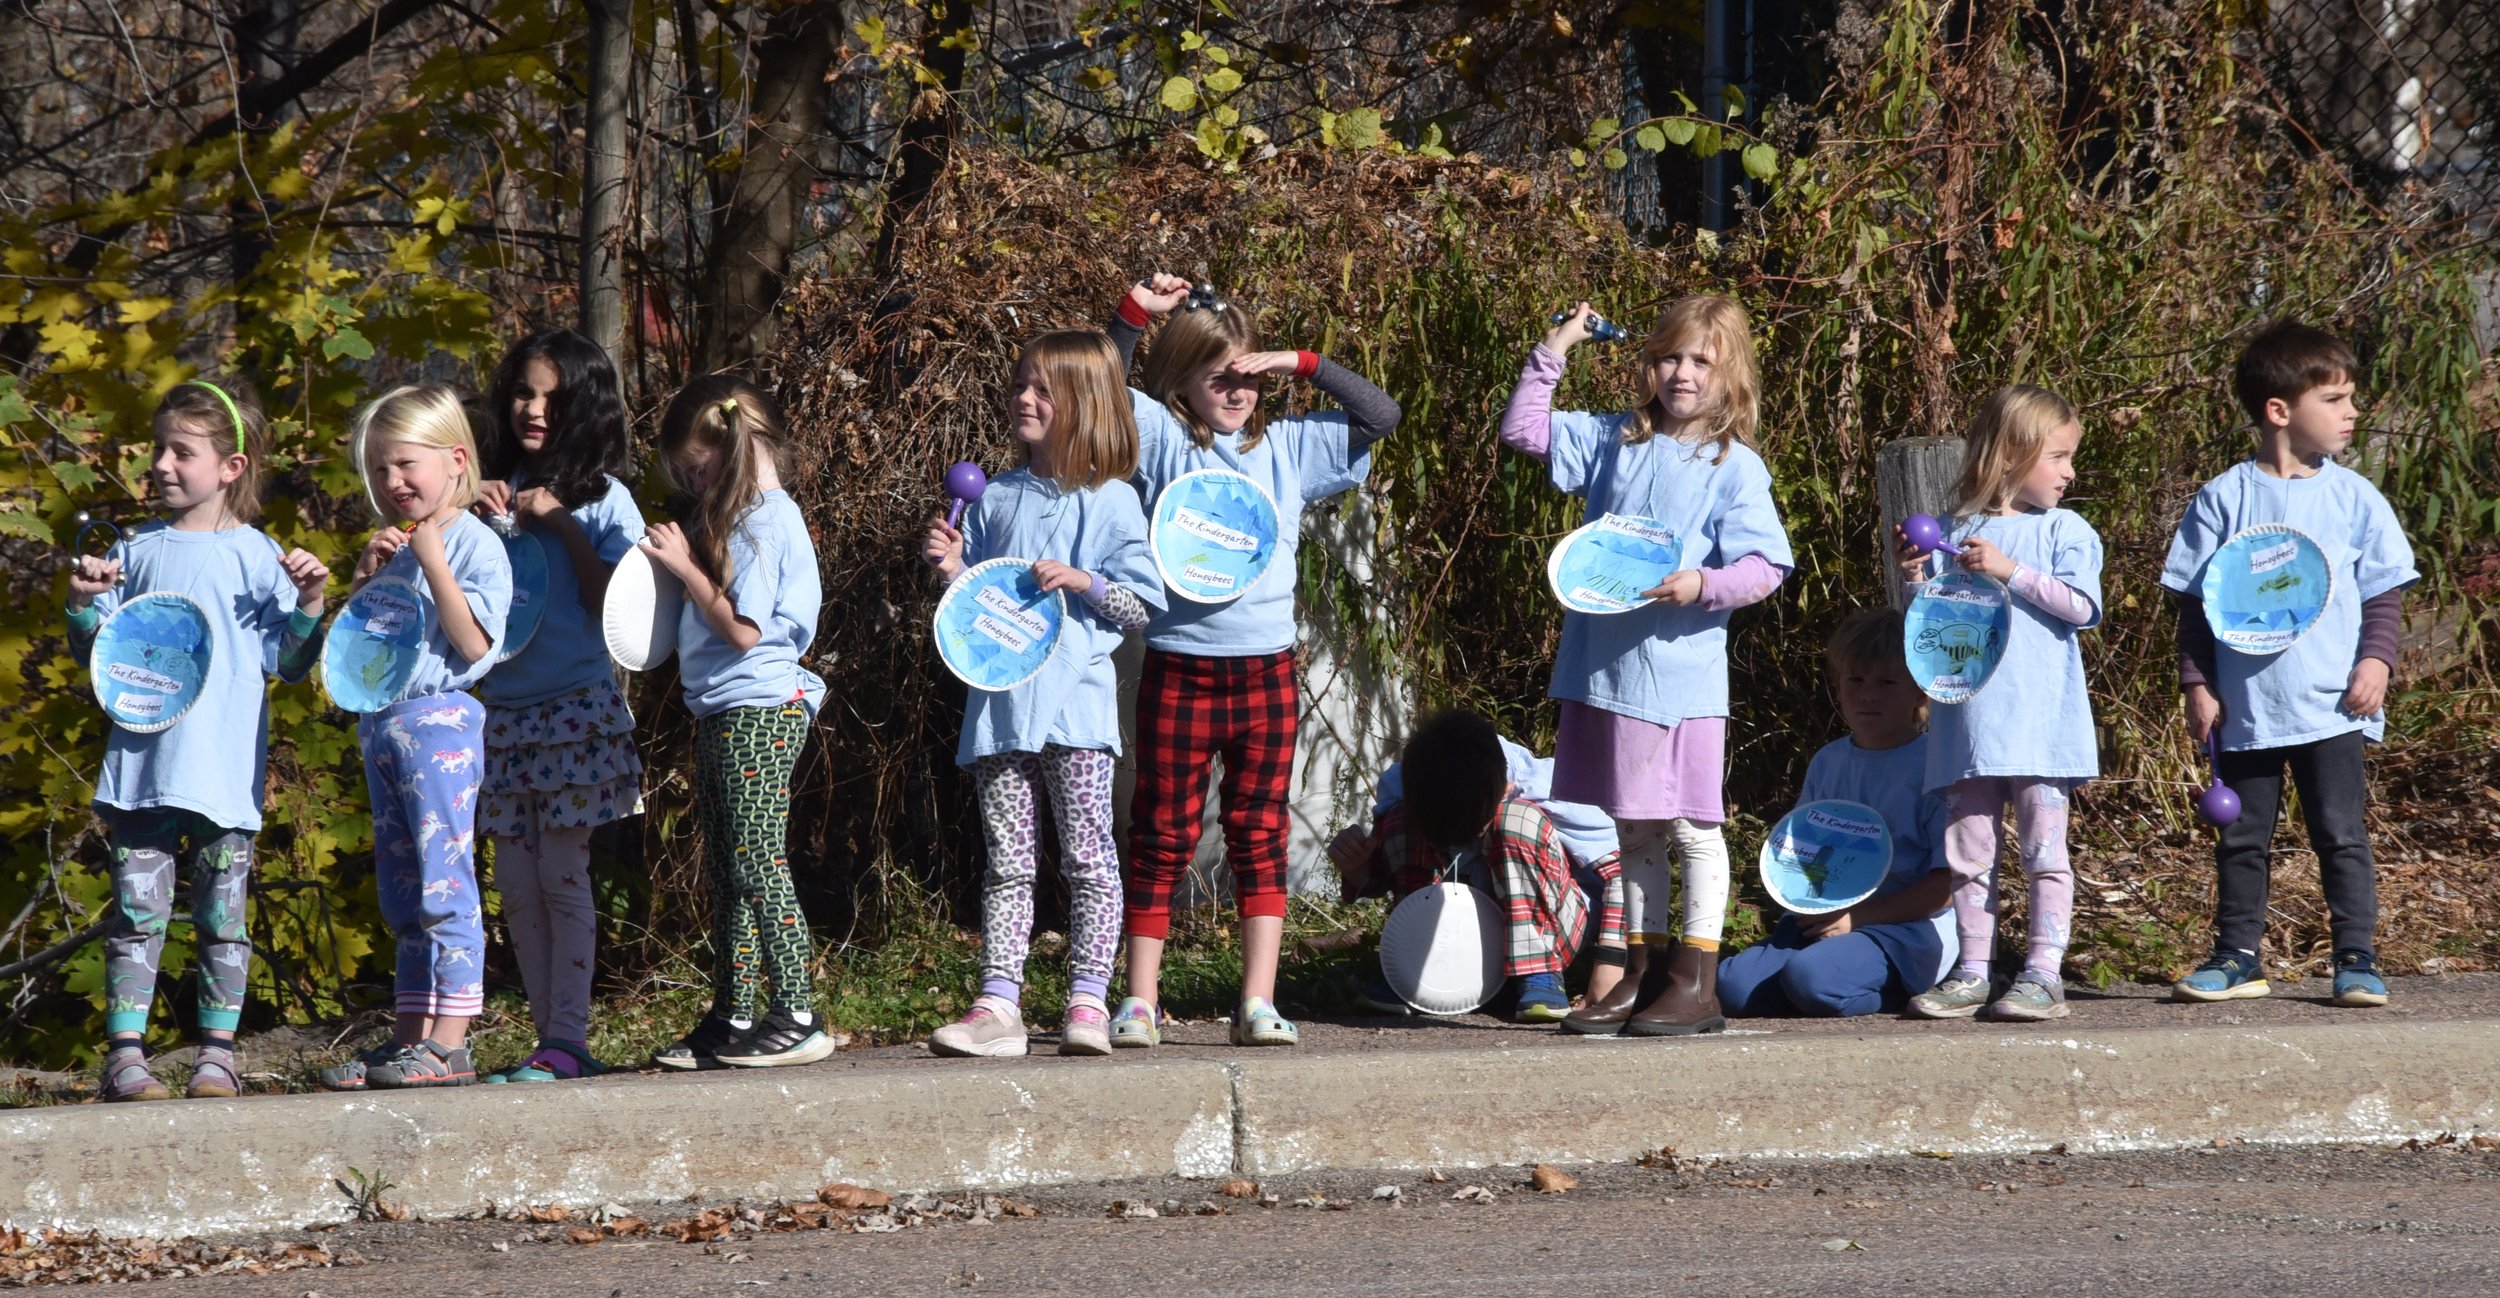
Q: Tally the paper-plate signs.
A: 11